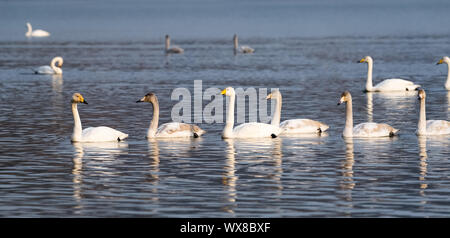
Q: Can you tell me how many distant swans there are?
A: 4